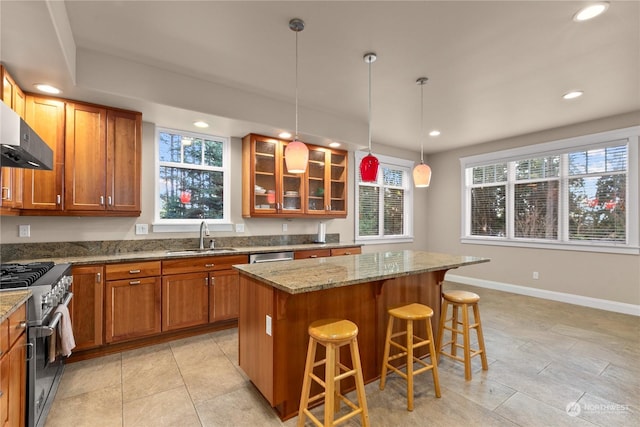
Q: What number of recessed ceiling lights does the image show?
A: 7